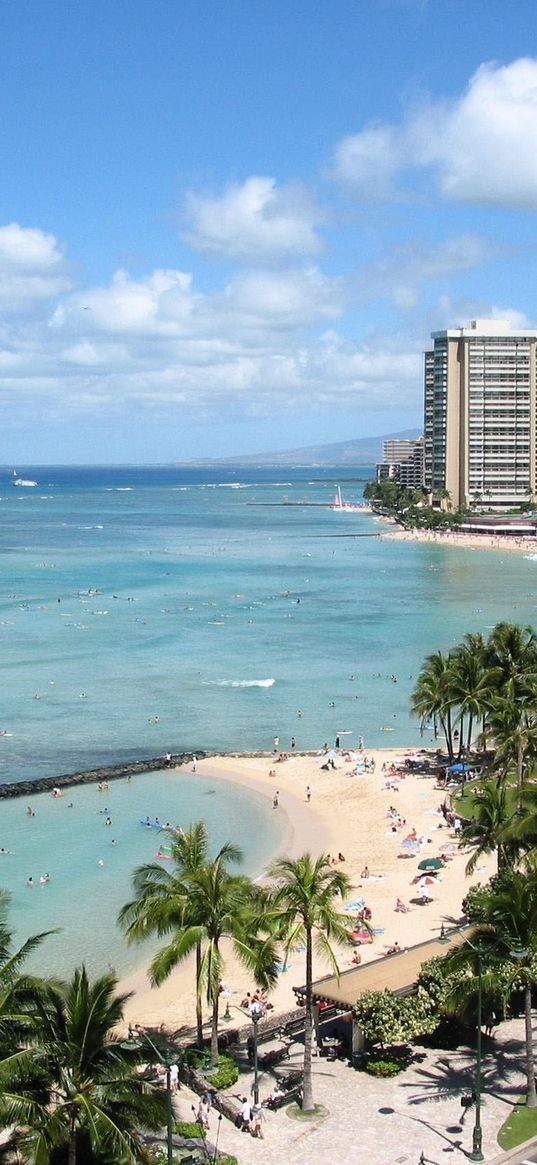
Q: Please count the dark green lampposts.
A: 3